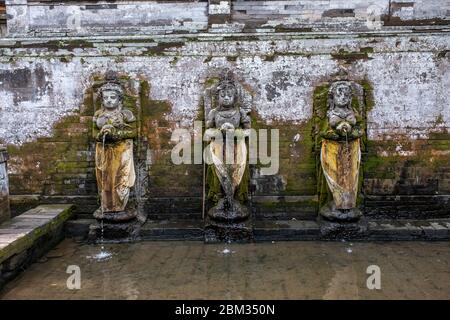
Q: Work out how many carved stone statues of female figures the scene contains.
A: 3